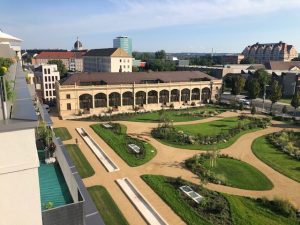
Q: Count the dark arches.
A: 11